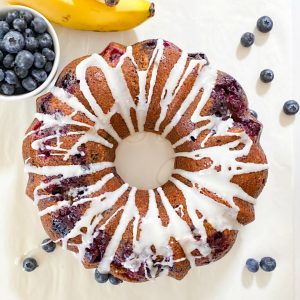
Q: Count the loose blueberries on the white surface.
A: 11